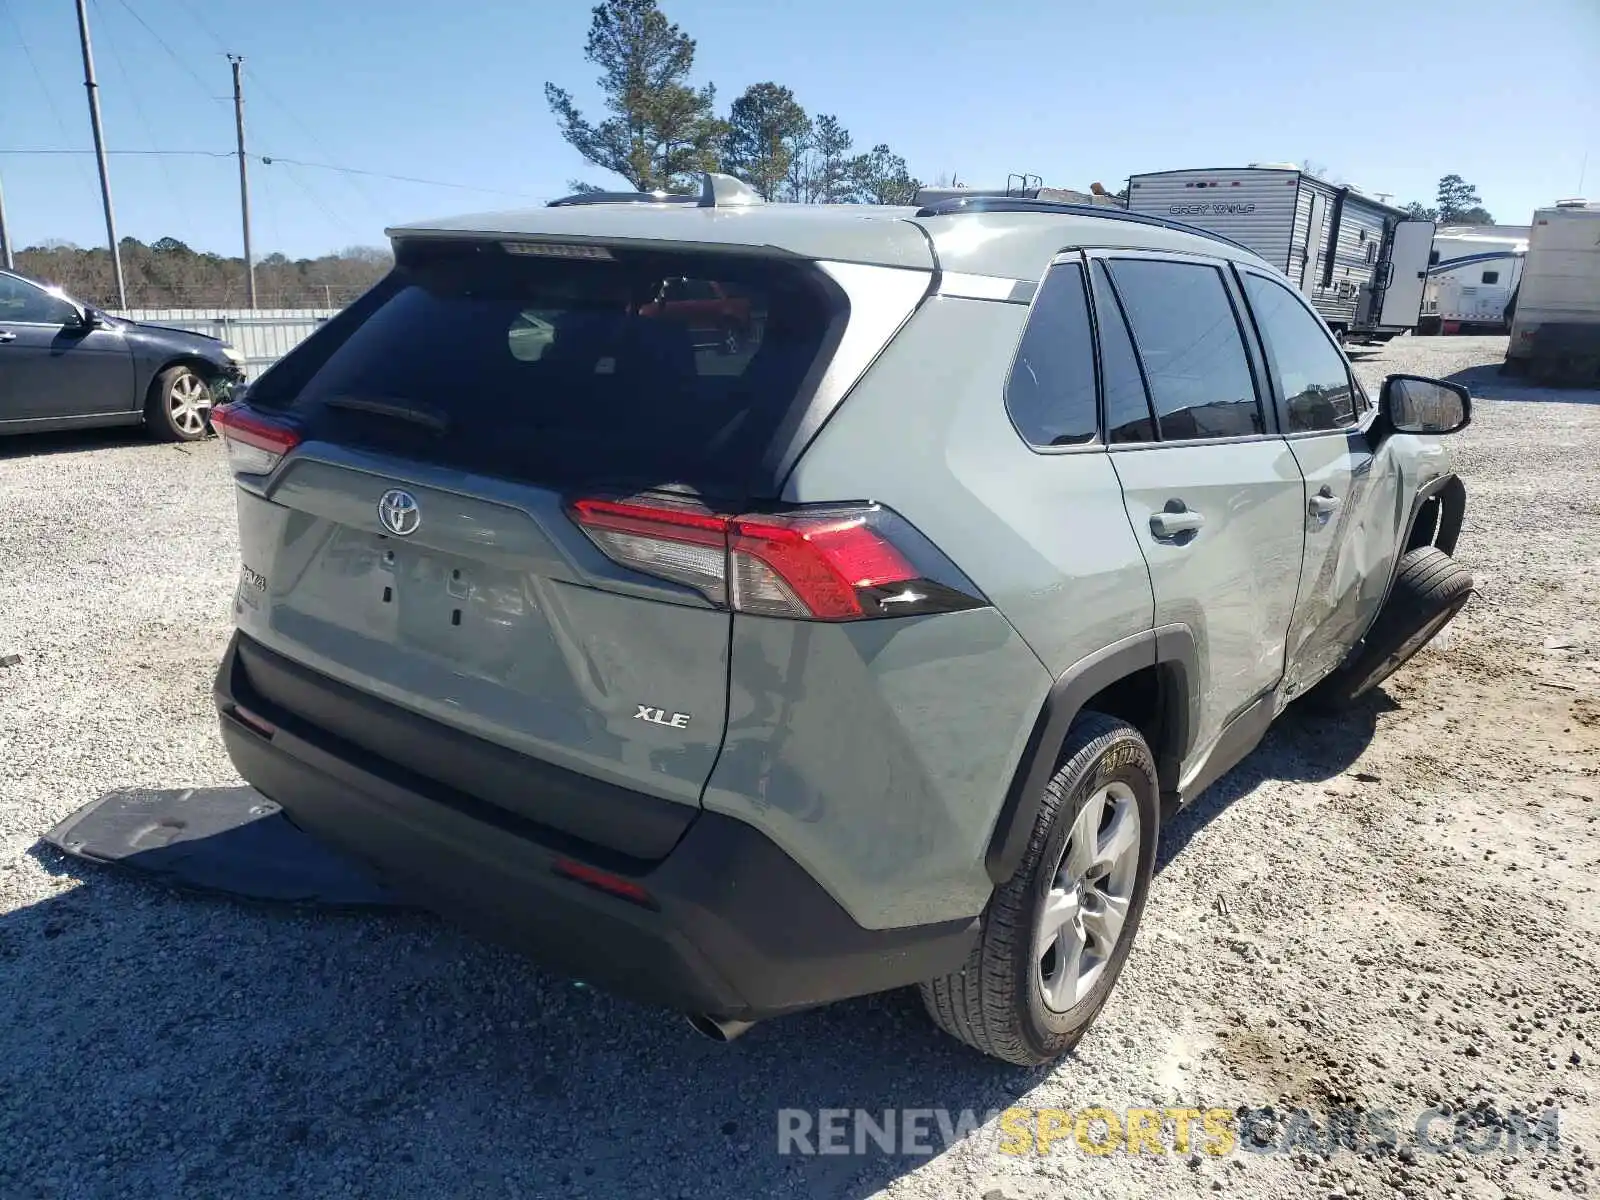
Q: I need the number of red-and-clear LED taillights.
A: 2